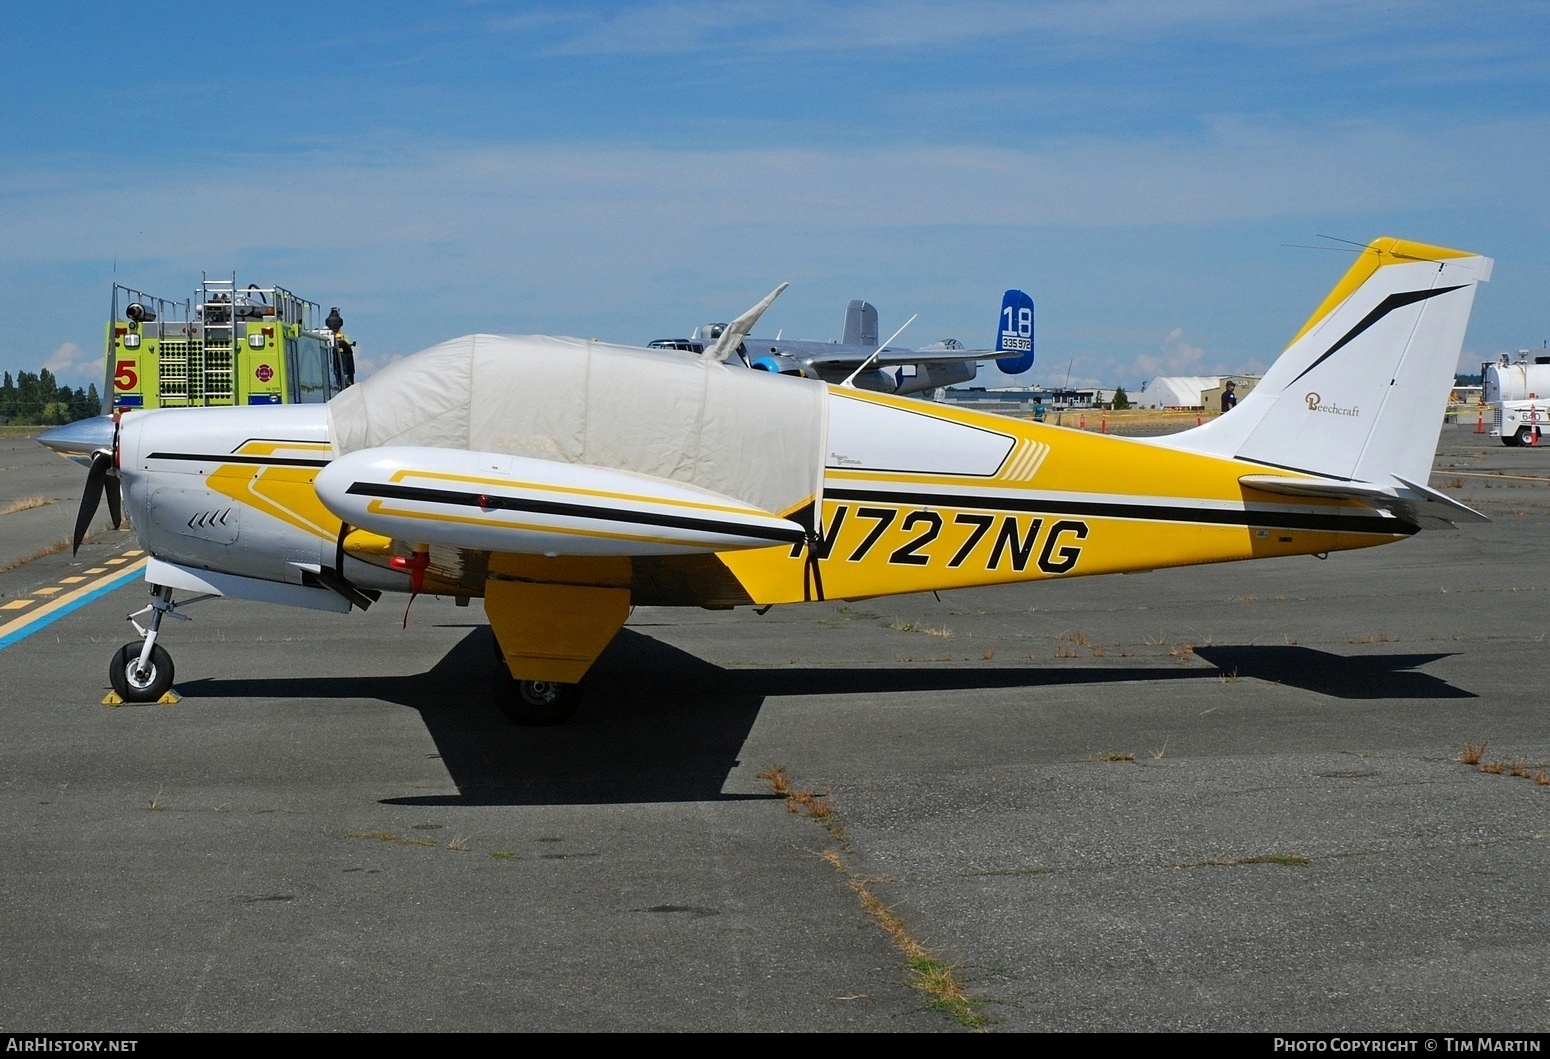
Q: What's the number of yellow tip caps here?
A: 1